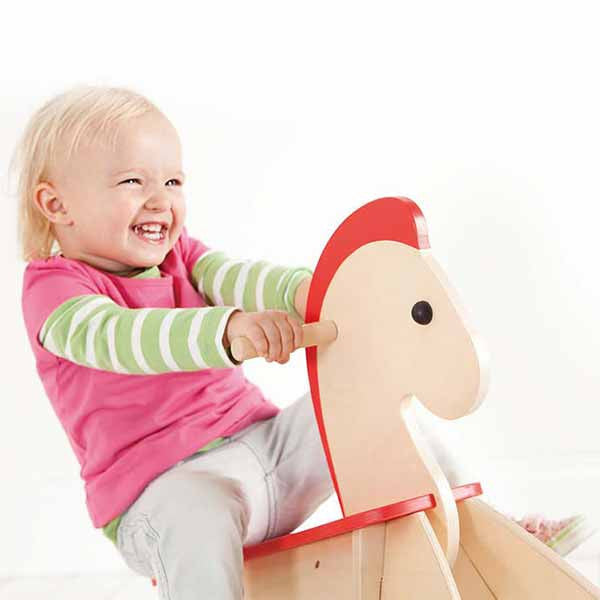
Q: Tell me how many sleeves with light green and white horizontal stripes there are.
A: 2